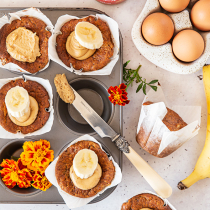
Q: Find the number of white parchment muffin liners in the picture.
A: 6